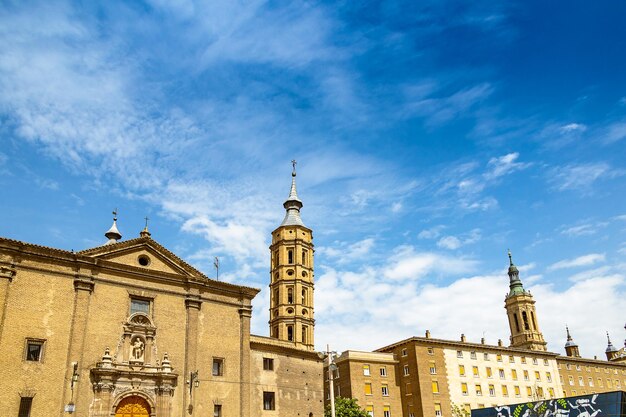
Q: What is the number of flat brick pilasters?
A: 4